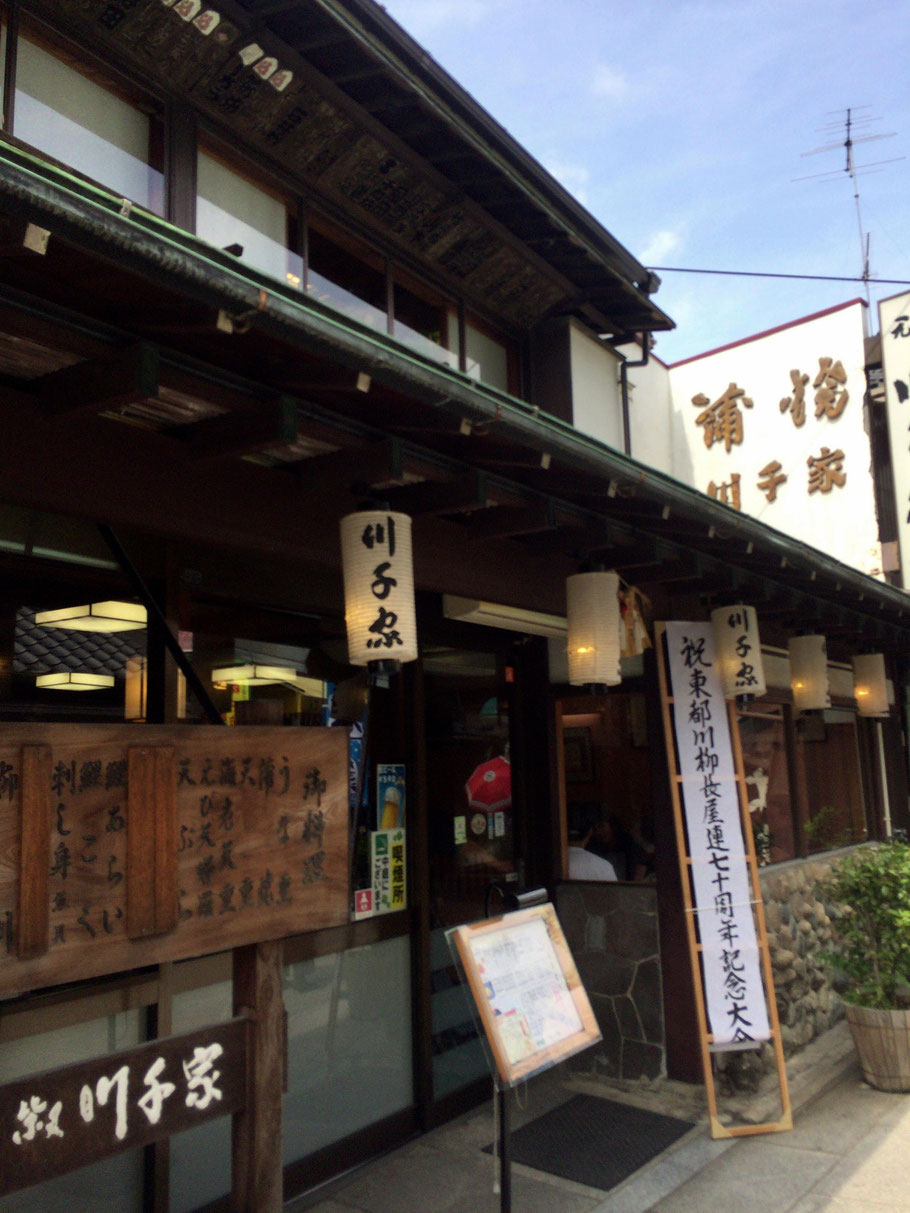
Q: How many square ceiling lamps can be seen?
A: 3